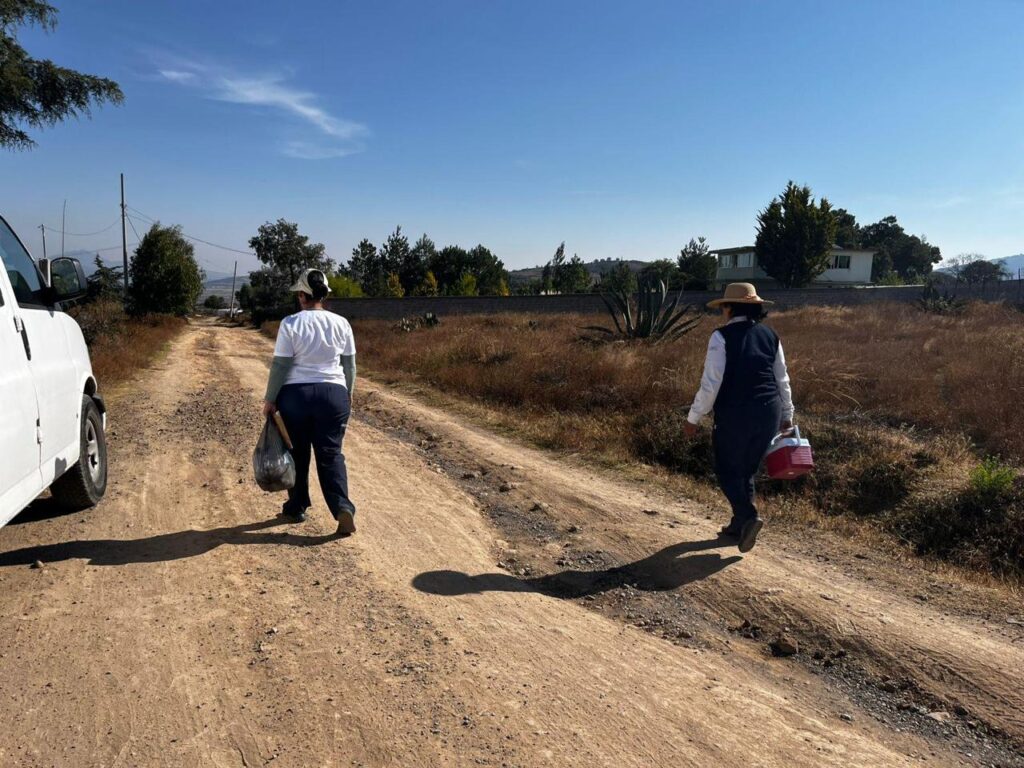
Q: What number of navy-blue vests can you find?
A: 1